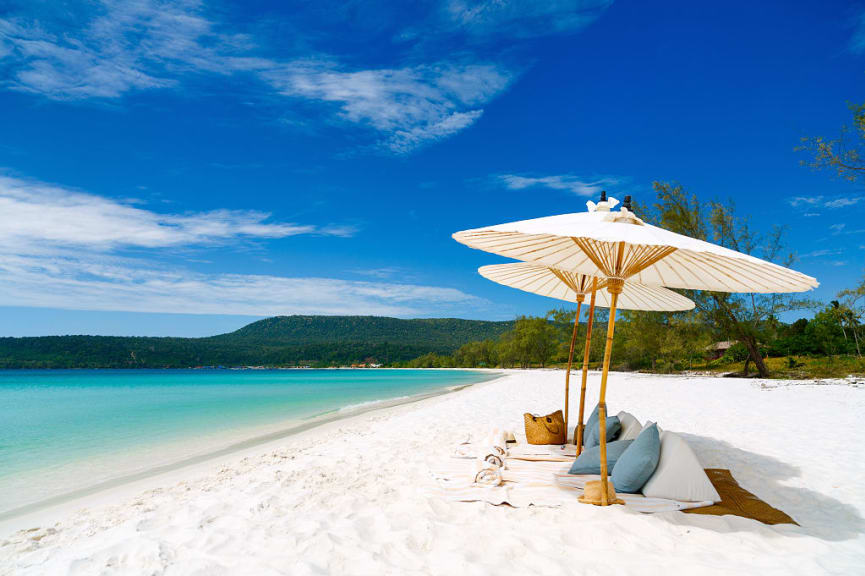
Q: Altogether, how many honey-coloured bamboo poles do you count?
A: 3